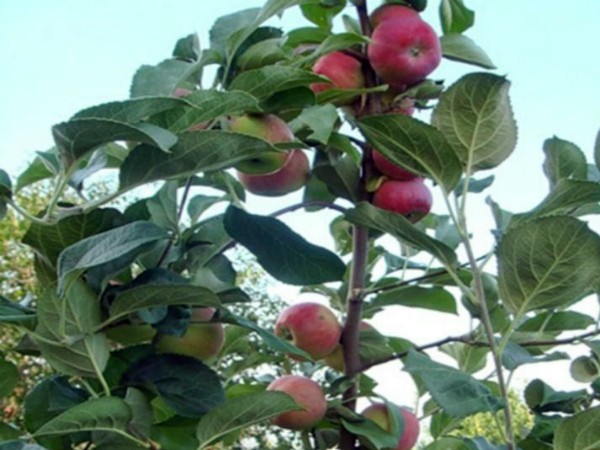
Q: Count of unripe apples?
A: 2